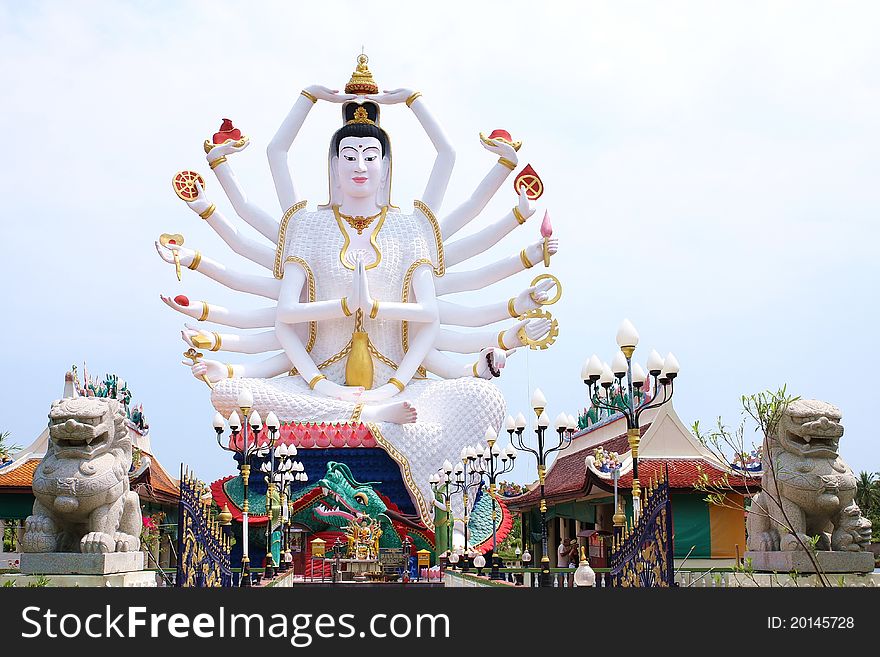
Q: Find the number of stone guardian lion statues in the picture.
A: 2